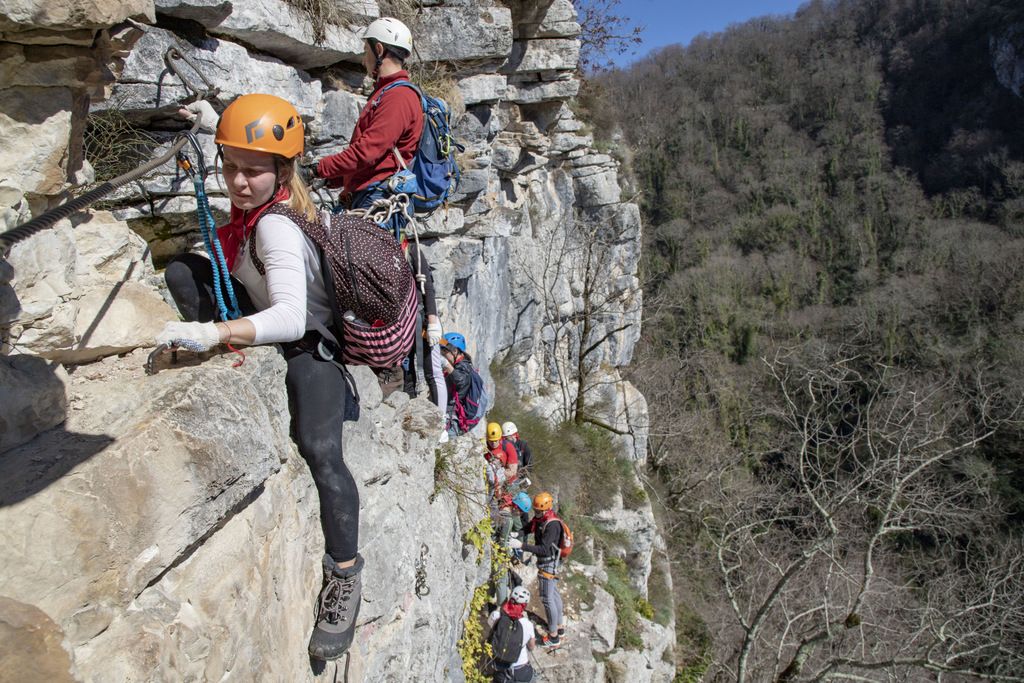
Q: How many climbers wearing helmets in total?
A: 8